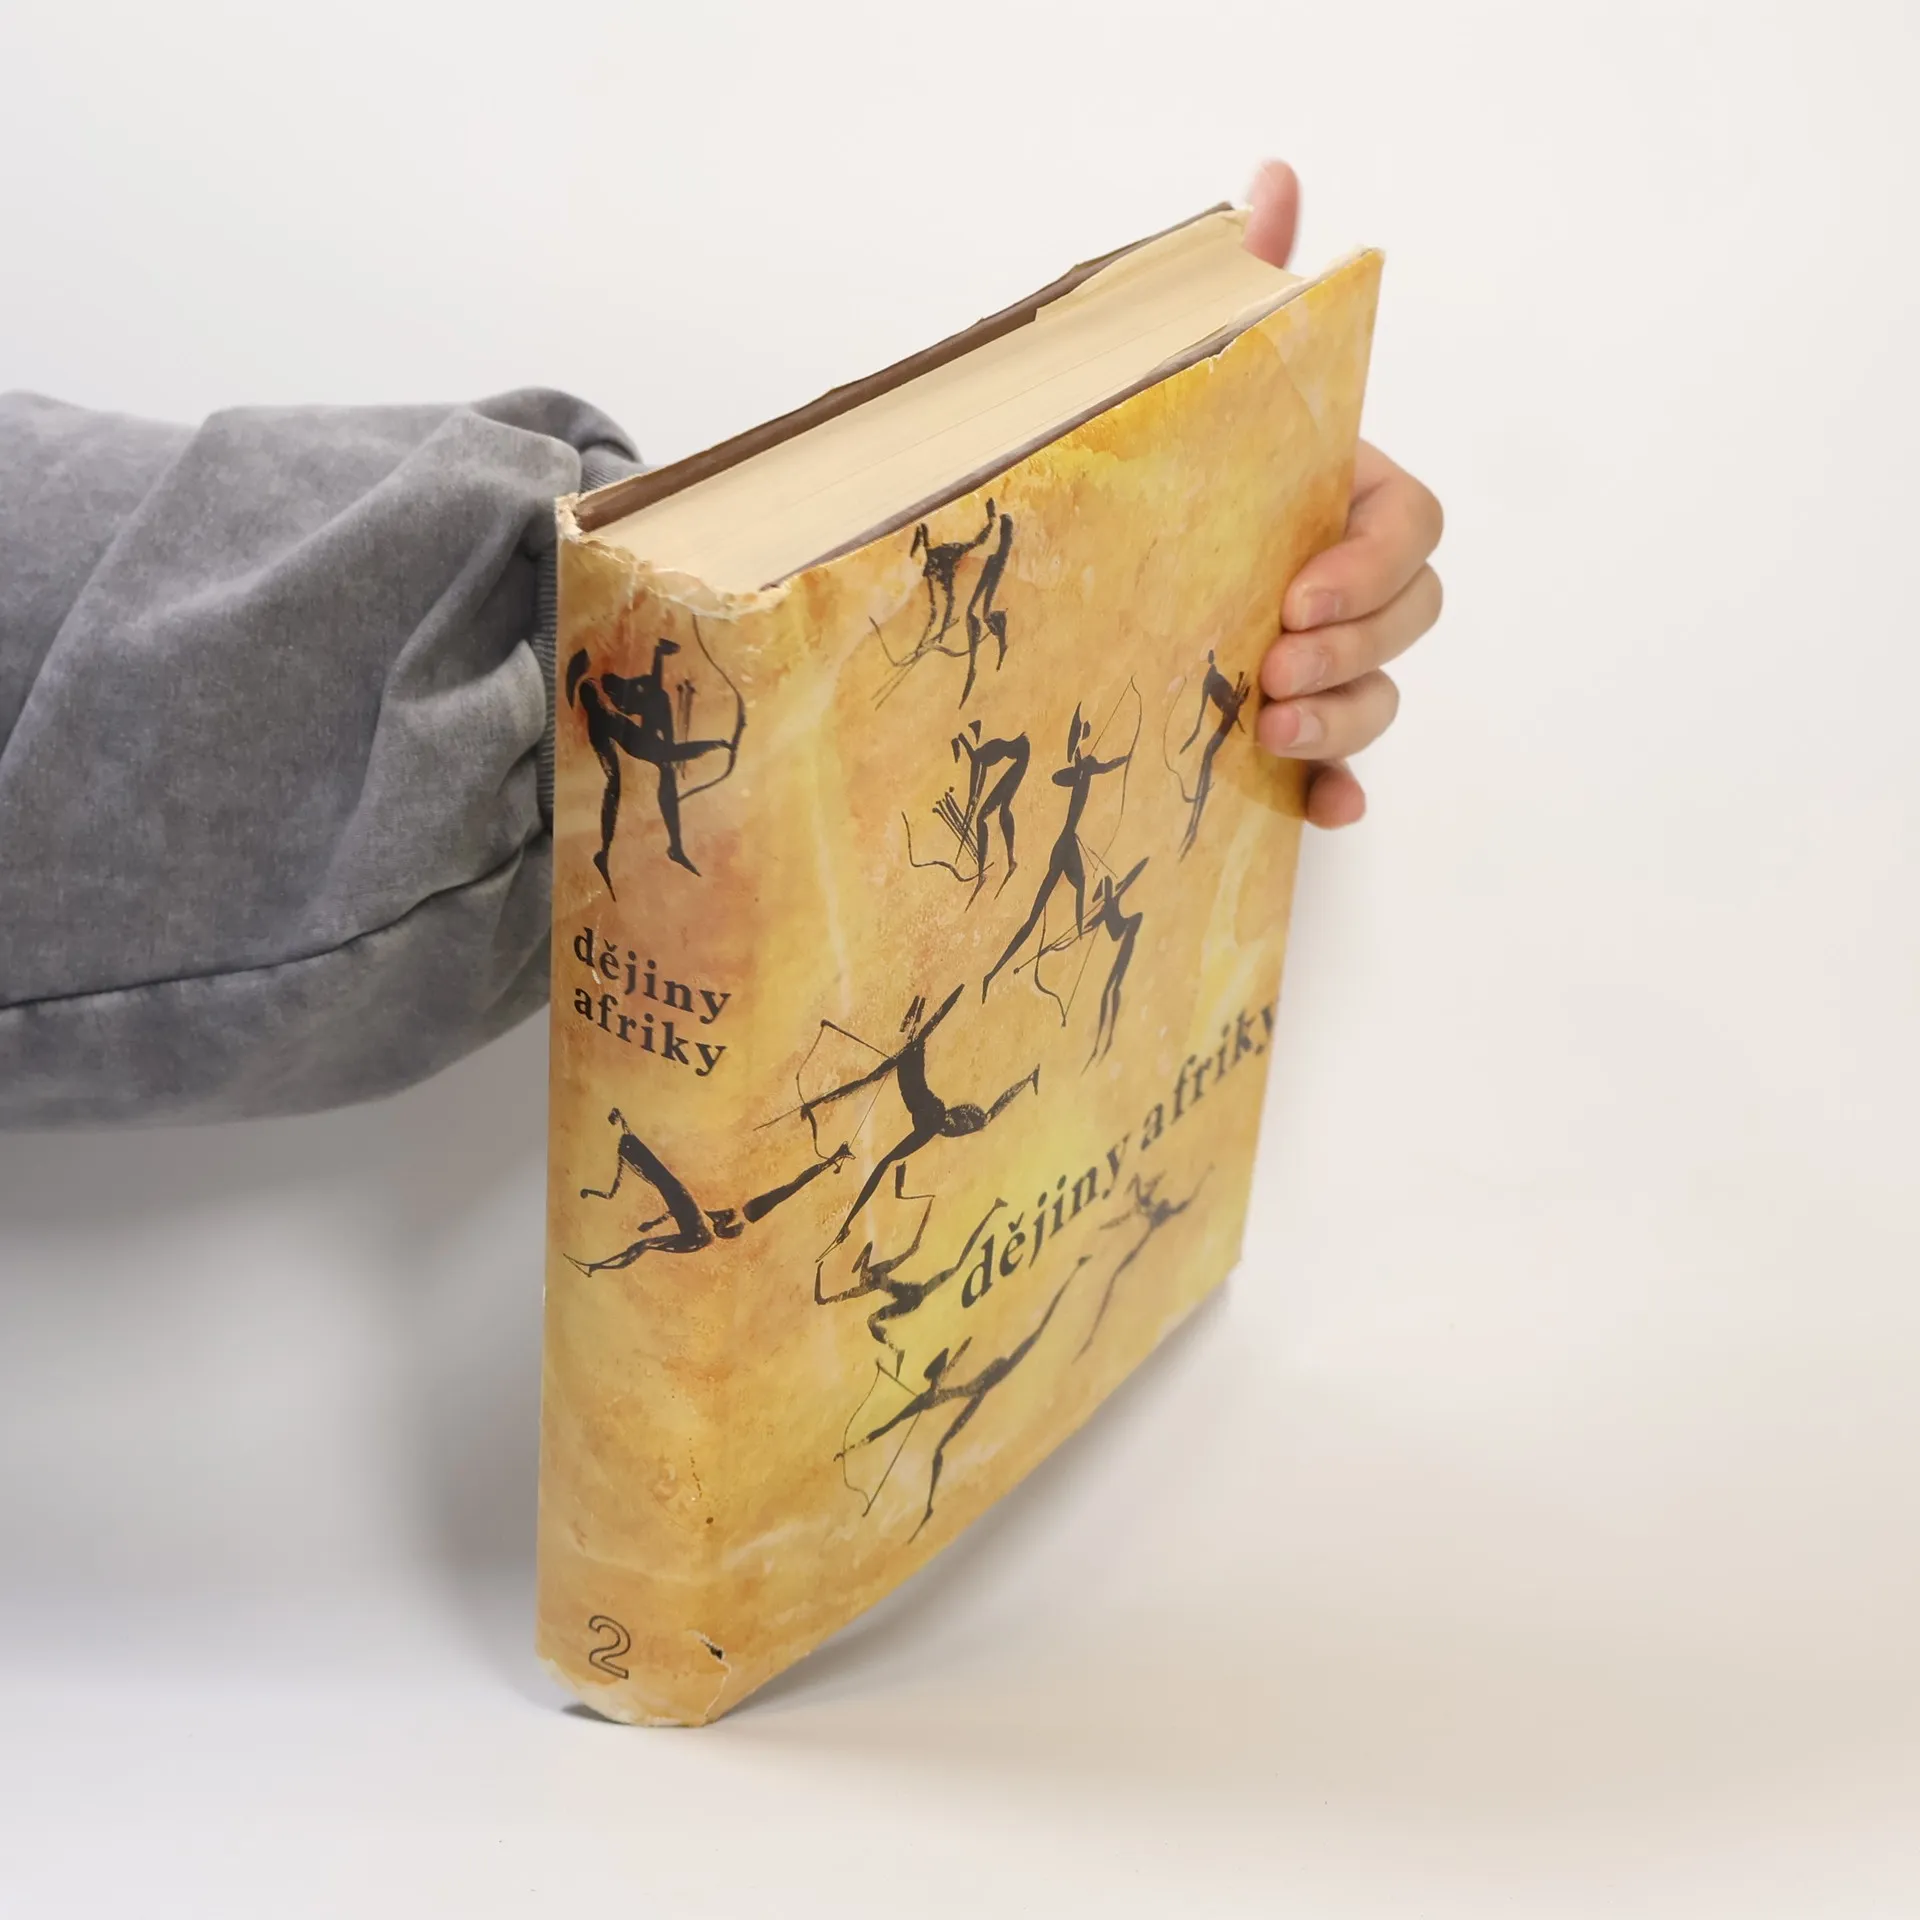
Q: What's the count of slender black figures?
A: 11